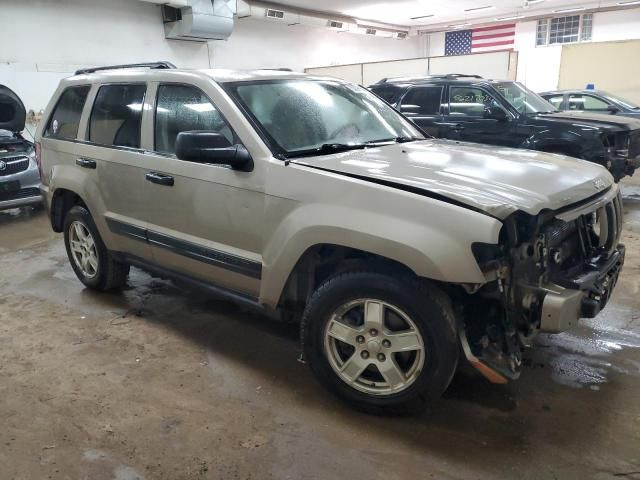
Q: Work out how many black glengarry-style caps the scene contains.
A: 0